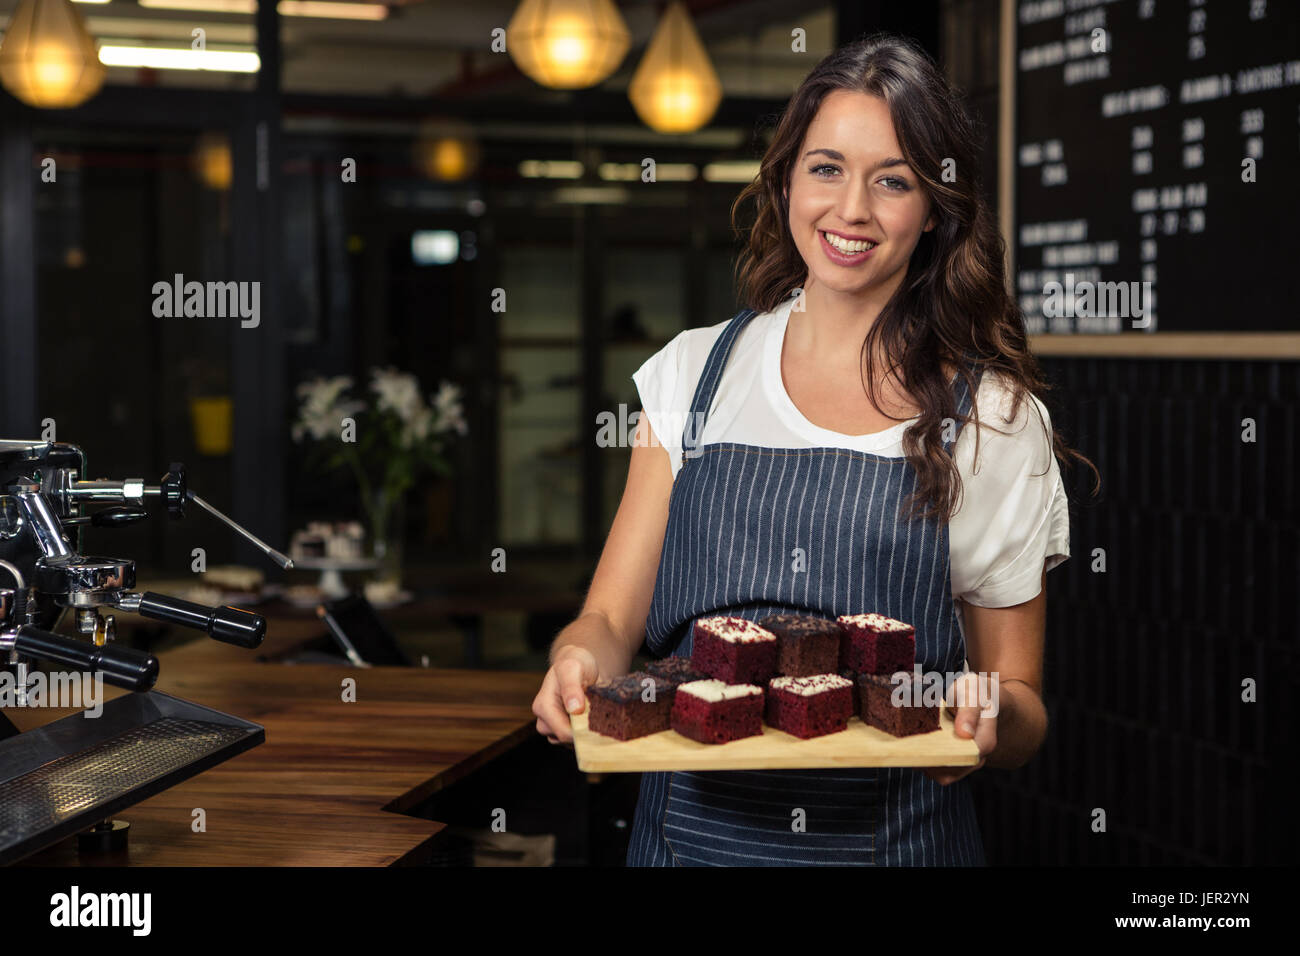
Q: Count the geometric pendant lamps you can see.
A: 3